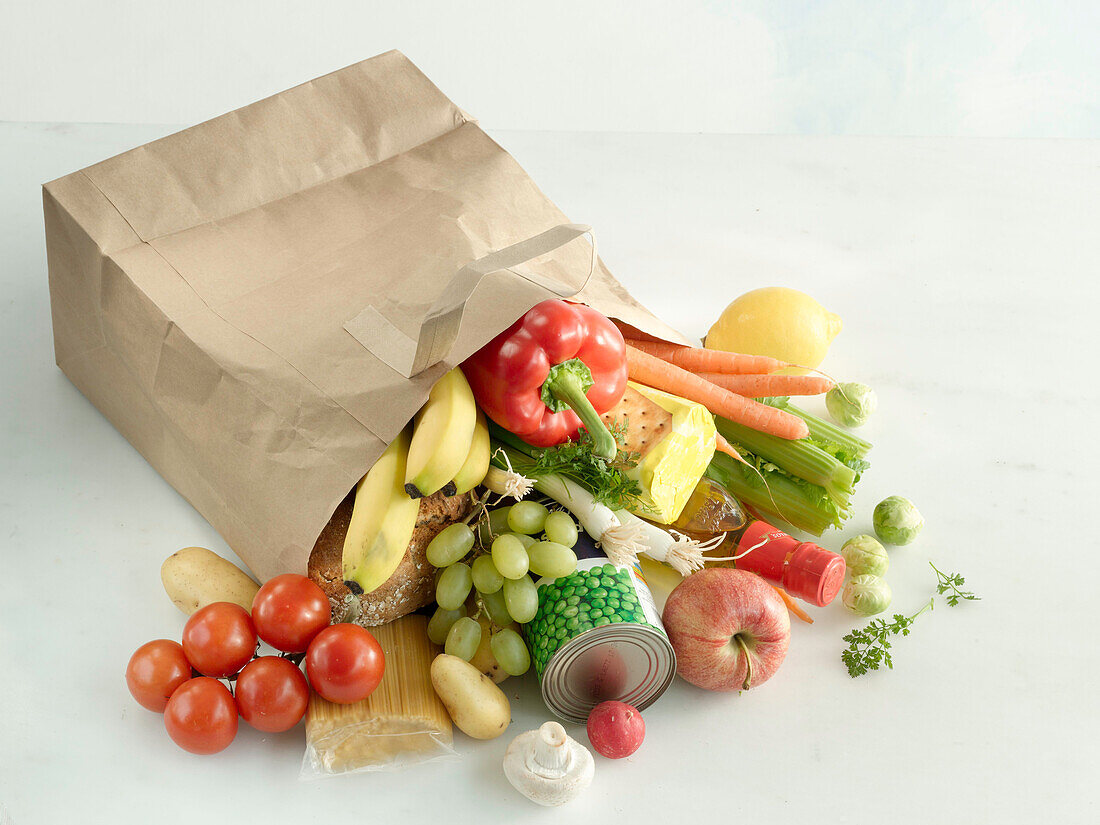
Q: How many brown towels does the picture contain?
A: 0